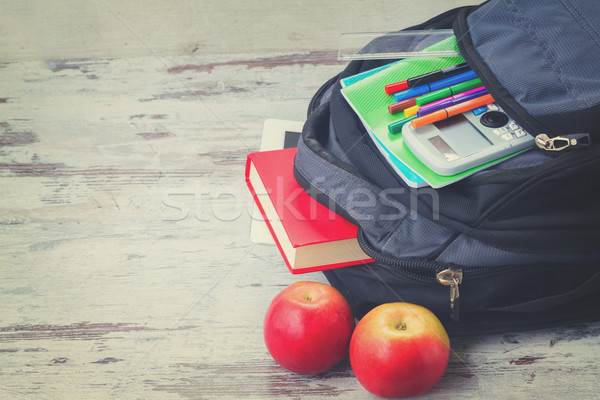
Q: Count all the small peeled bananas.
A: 0